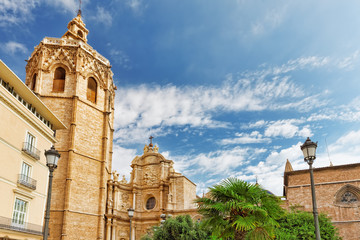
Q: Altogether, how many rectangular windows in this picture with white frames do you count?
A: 3